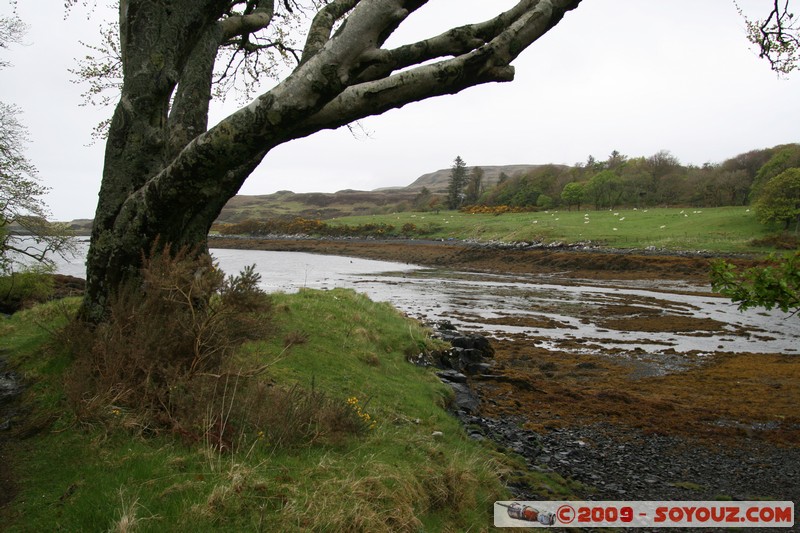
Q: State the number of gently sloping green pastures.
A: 1